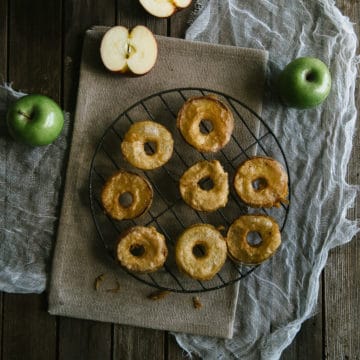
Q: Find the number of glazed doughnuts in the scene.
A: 8